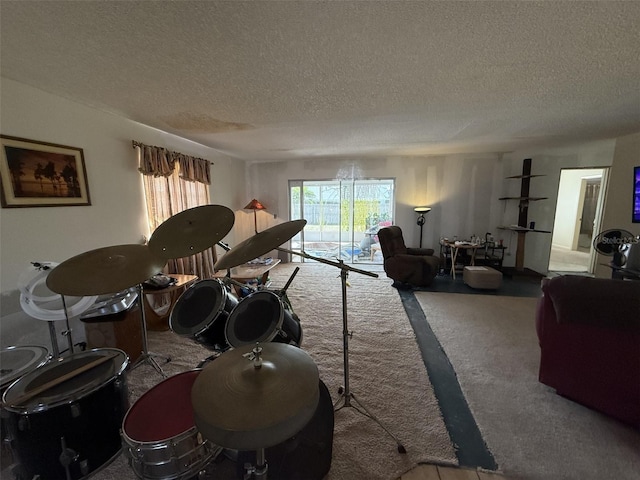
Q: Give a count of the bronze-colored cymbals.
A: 4